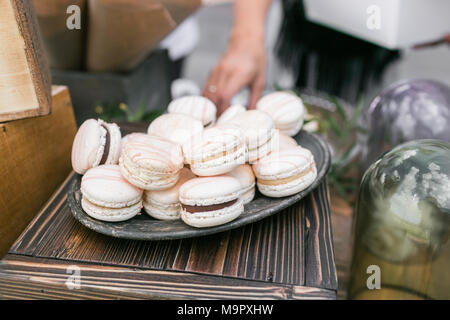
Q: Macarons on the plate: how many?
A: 14